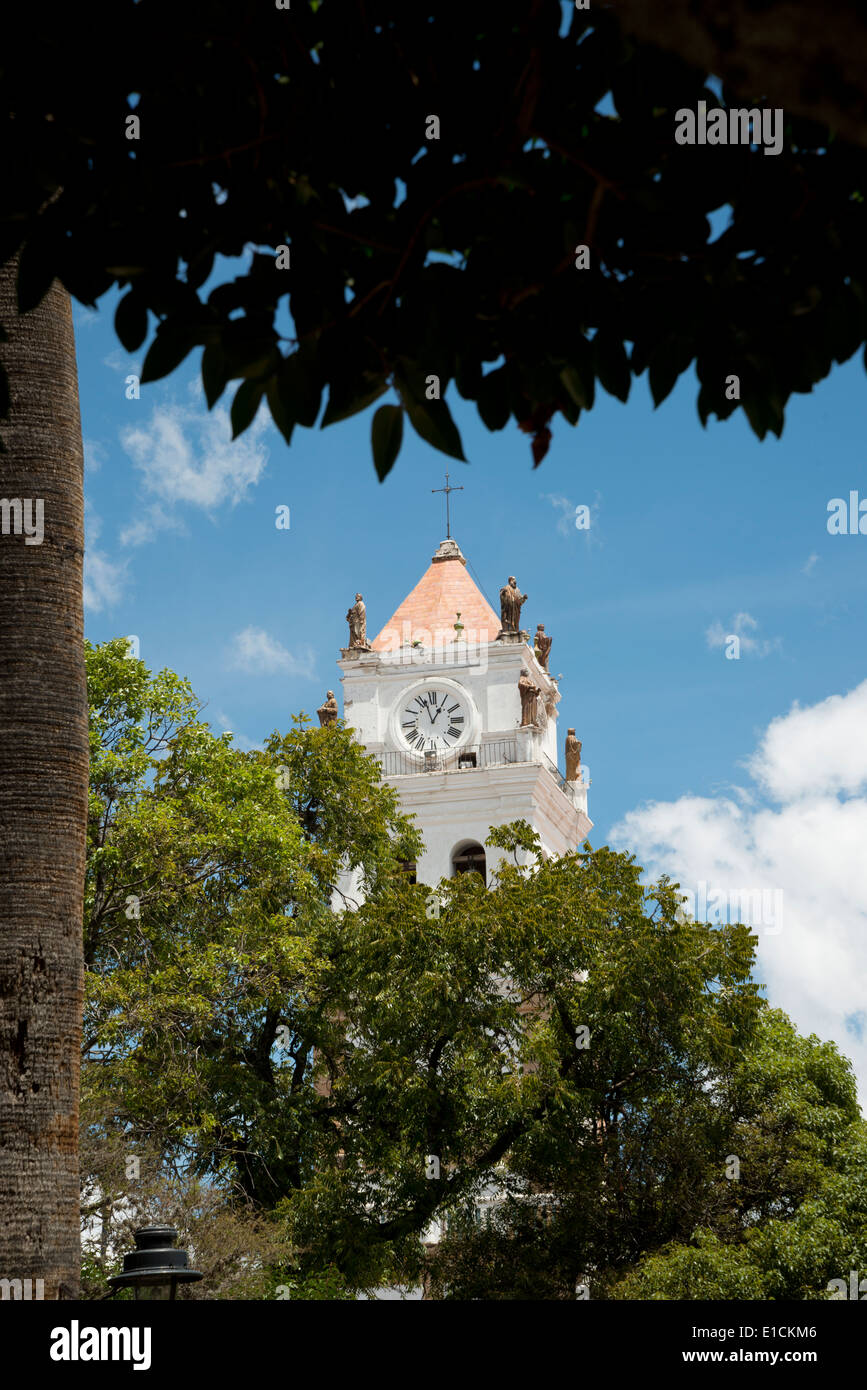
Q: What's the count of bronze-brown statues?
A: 6